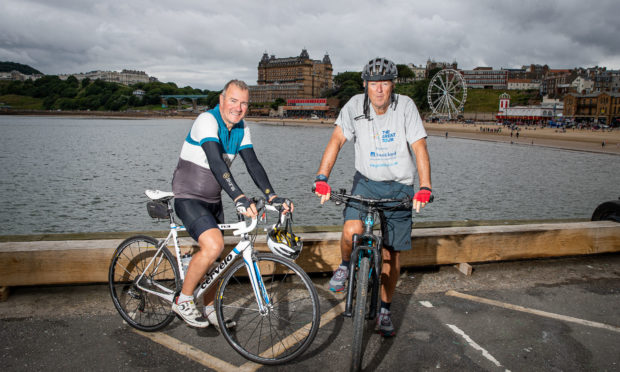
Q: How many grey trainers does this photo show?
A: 2